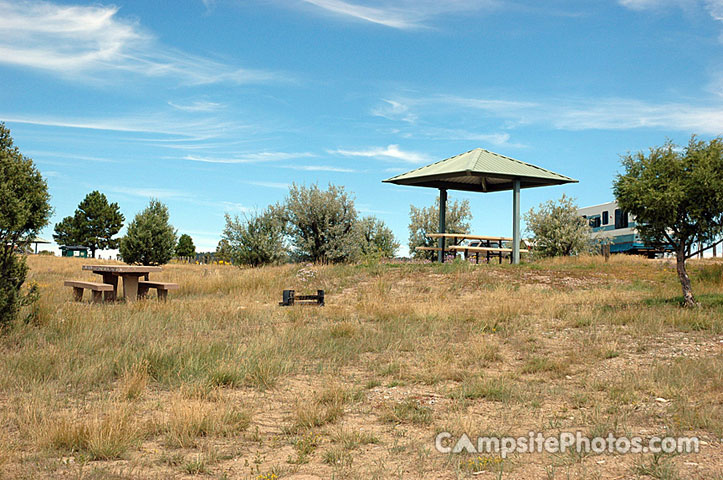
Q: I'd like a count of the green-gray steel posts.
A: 2